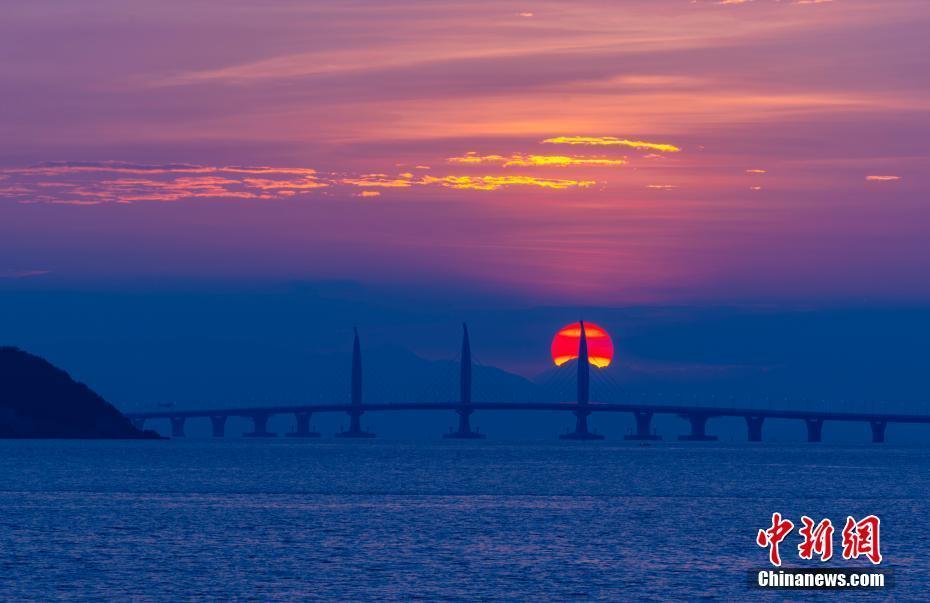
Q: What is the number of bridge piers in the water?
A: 13